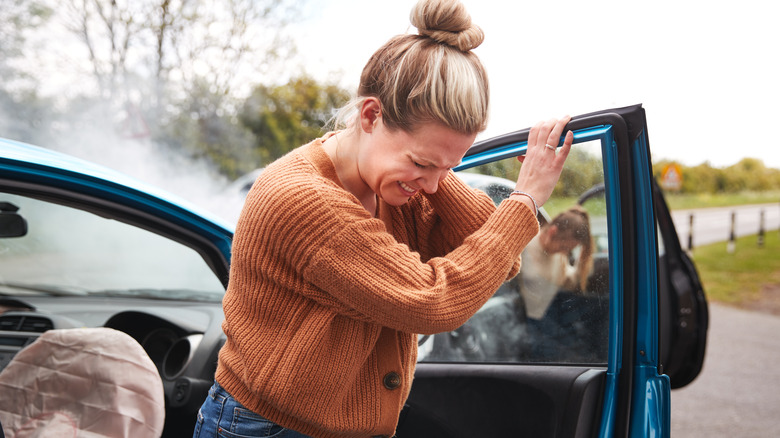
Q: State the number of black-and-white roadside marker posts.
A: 3